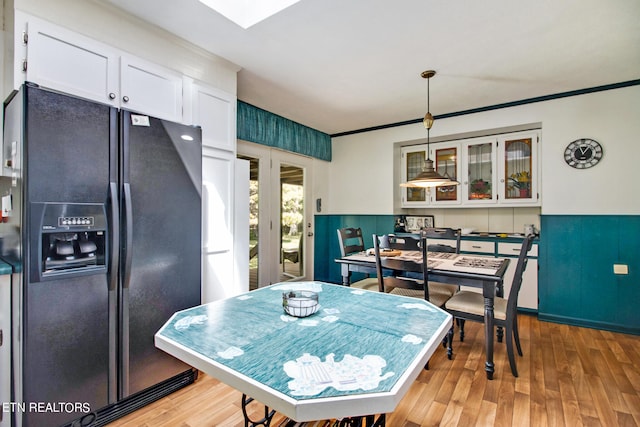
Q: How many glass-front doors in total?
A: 4